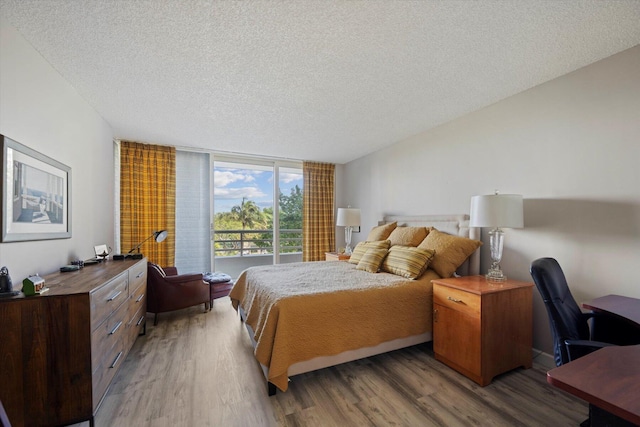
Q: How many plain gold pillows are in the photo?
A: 3